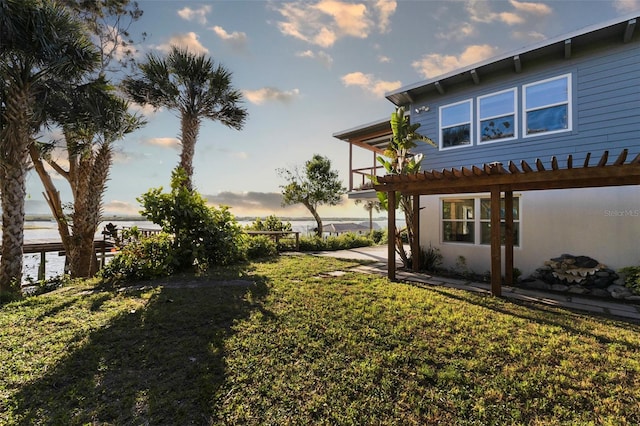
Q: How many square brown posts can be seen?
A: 4